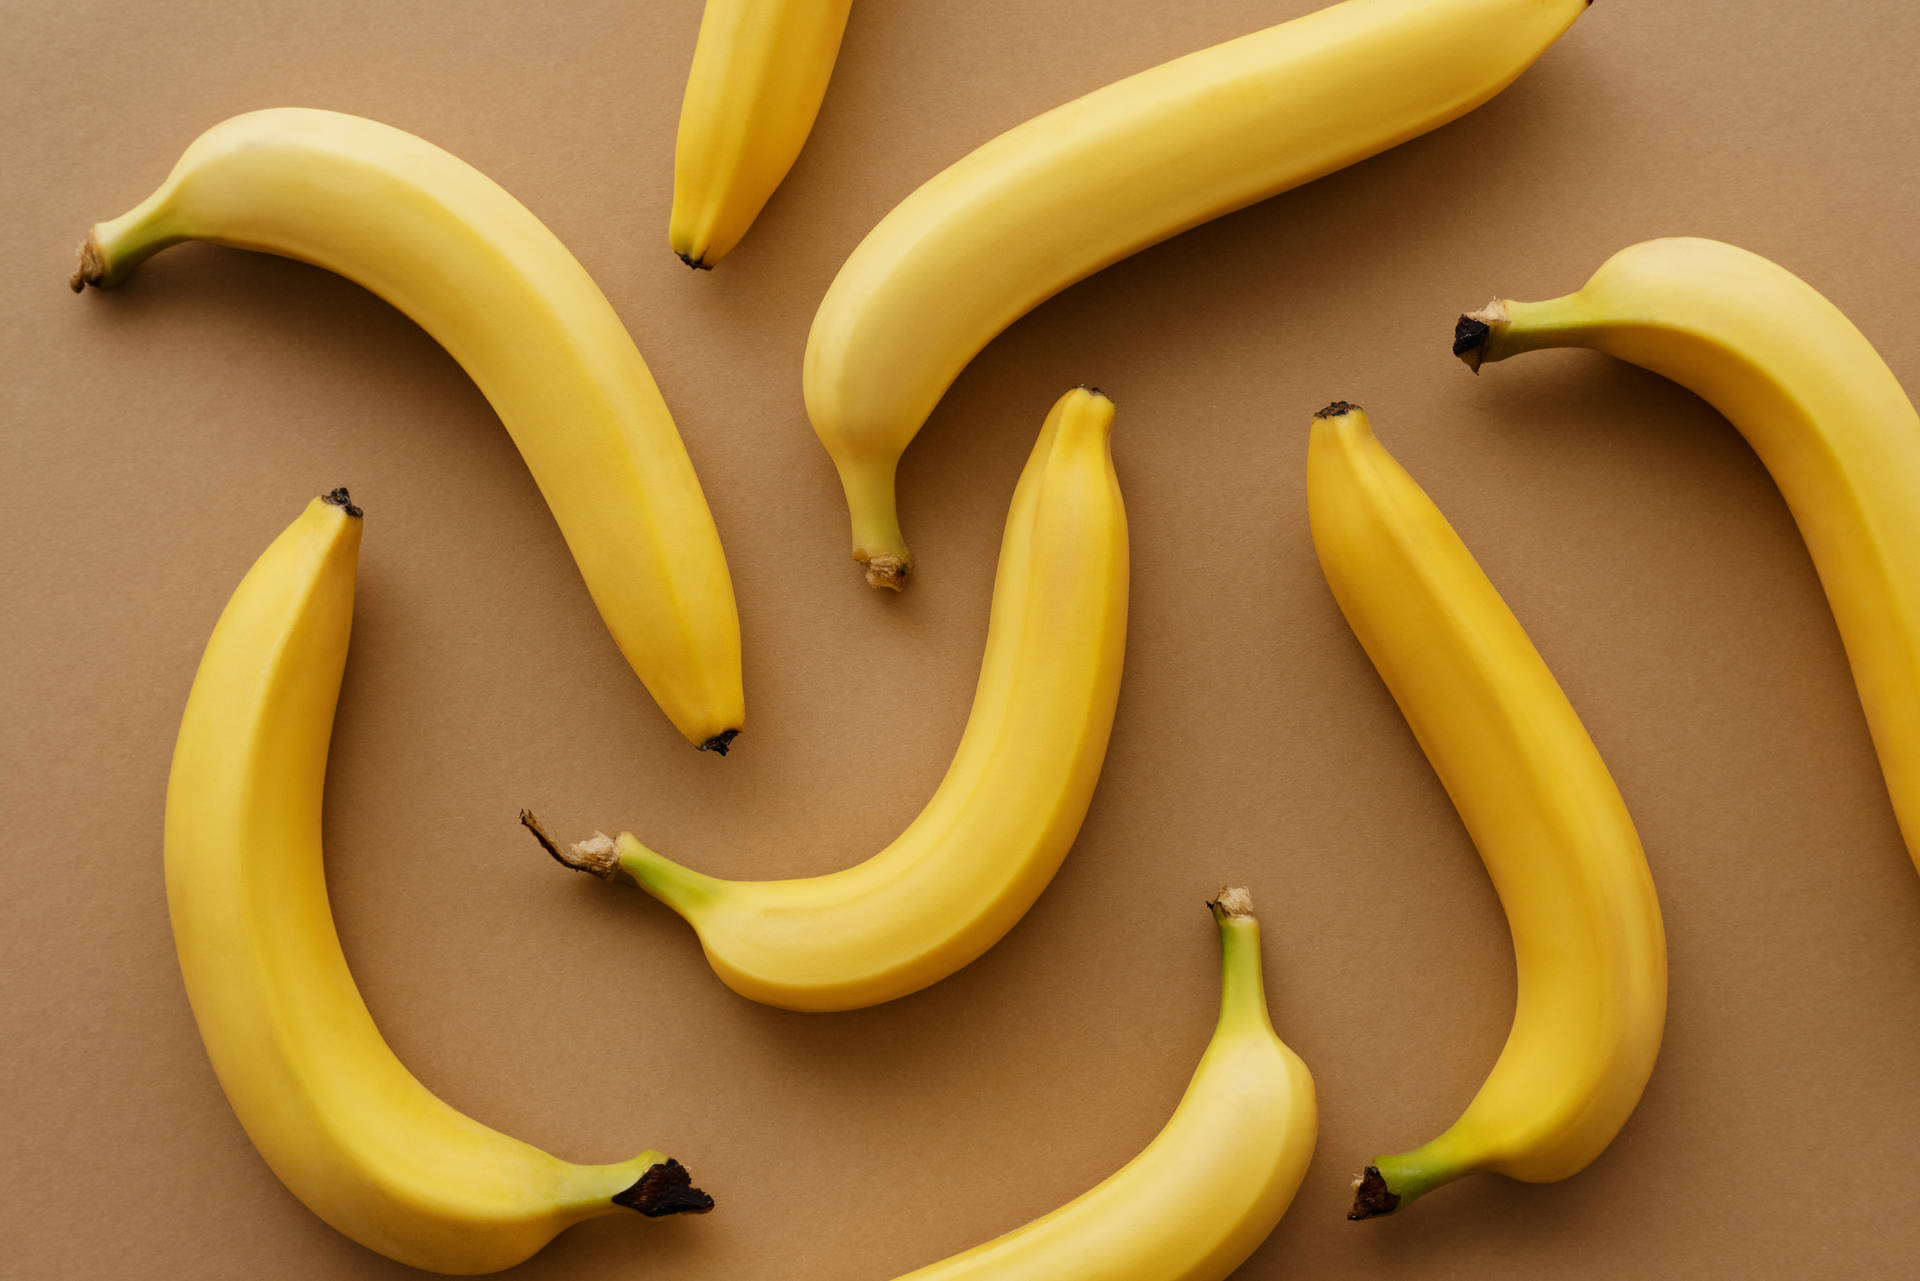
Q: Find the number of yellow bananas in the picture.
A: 8